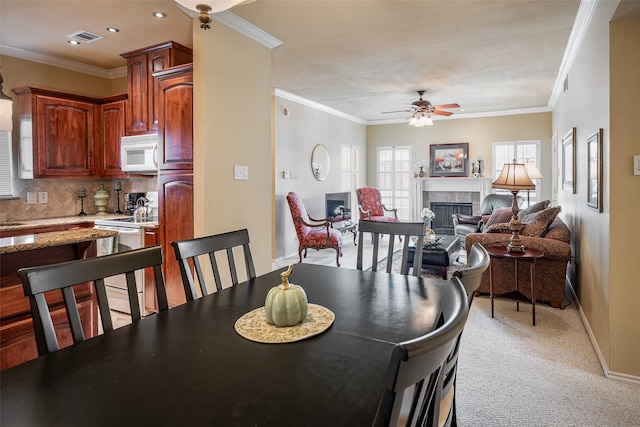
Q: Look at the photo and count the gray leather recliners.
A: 1